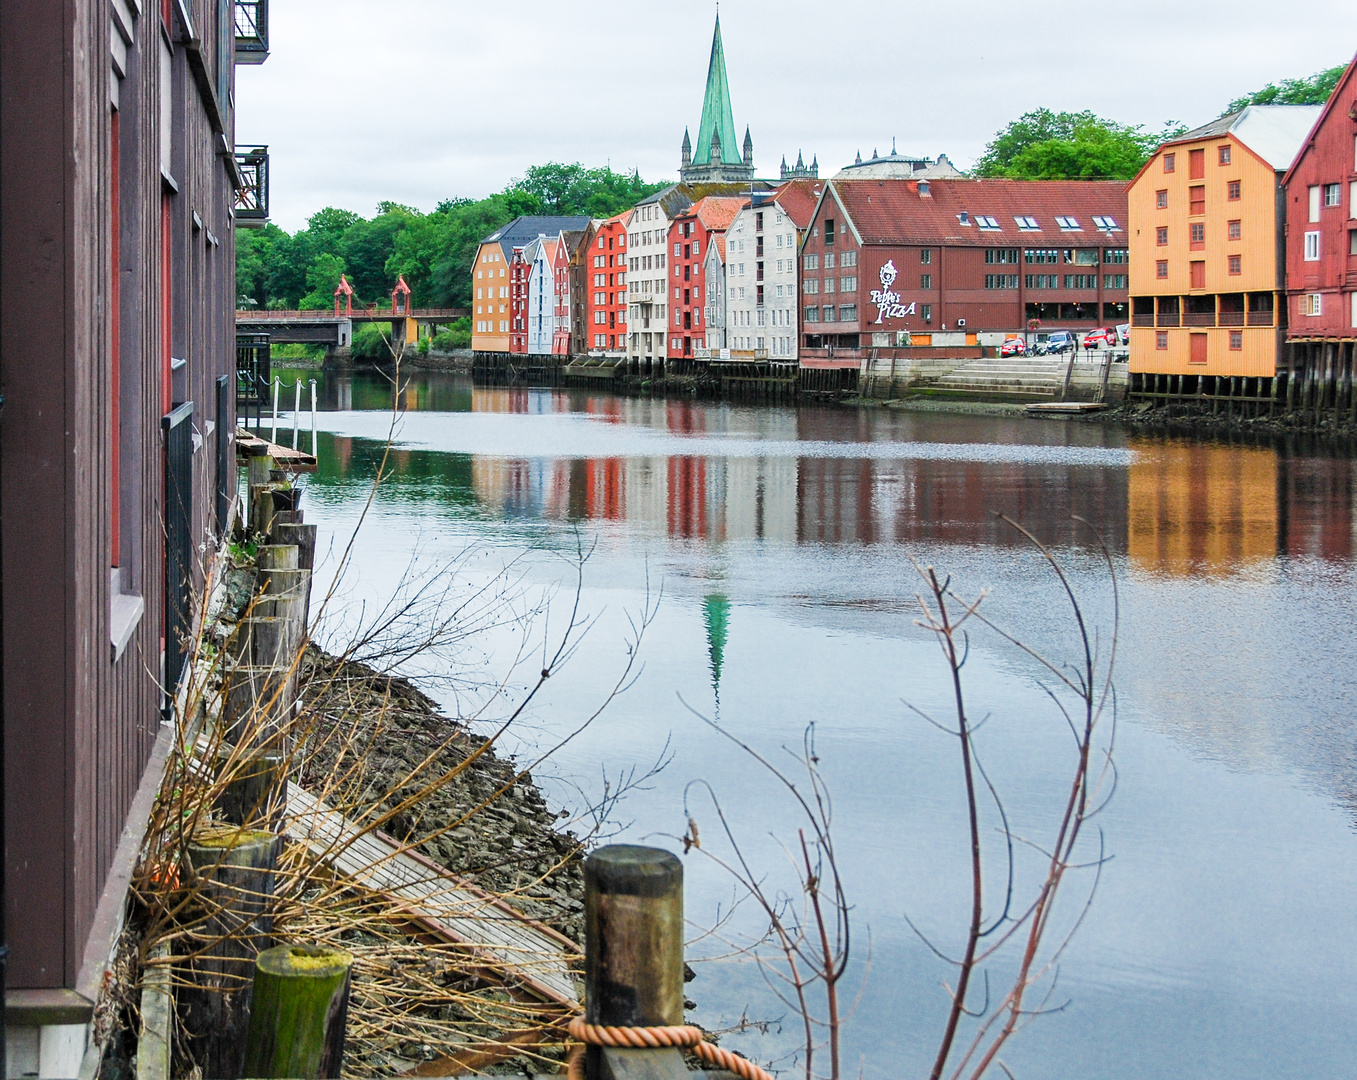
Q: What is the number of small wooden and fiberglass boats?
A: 0